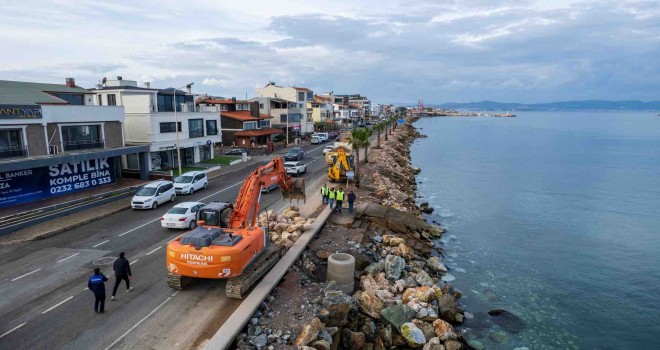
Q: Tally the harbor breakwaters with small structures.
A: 1